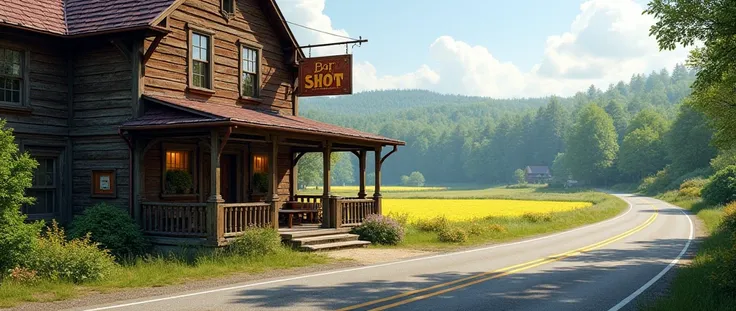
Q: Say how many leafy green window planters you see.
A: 2